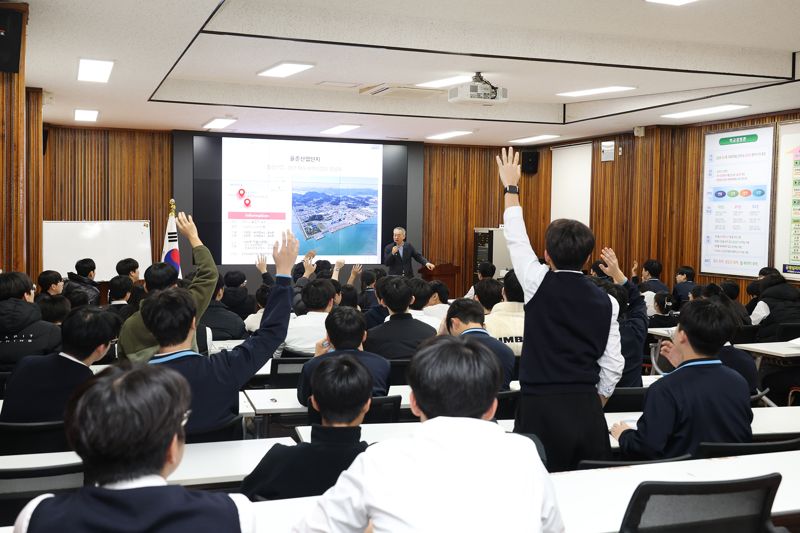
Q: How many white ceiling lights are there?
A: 11